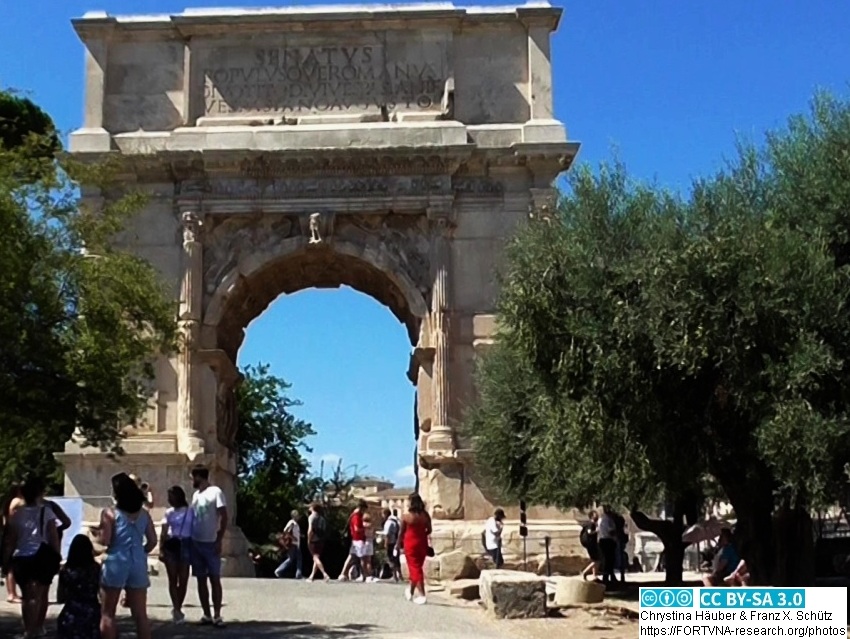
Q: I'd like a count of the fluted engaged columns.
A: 2